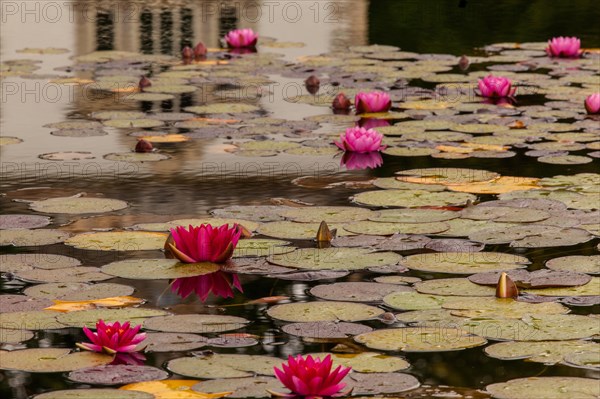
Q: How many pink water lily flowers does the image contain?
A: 9